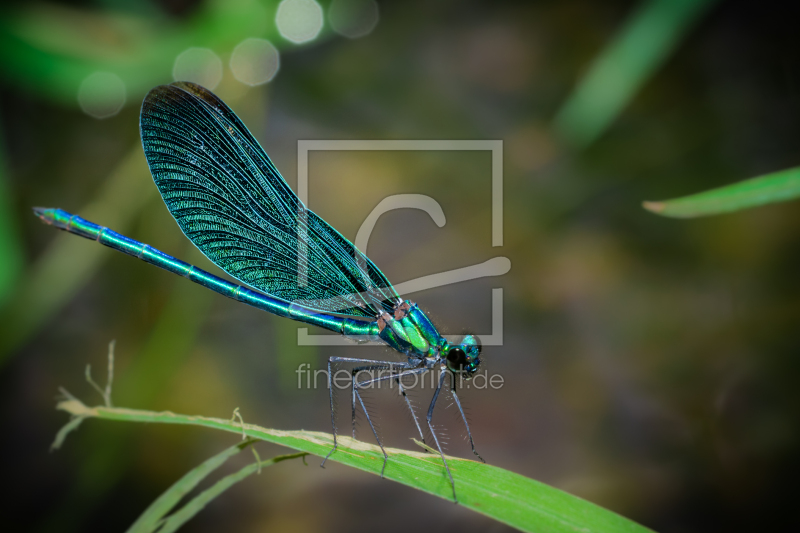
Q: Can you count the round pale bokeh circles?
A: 5